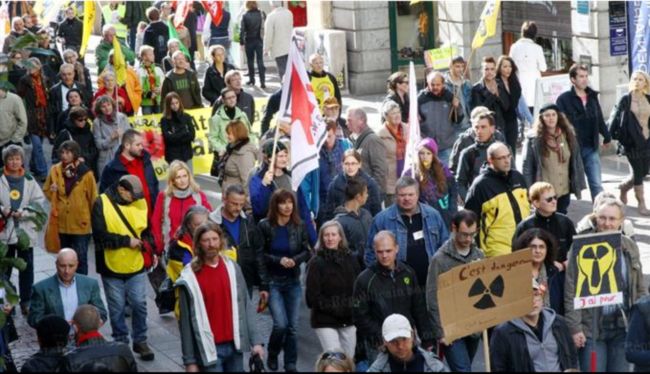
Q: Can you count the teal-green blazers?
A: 1